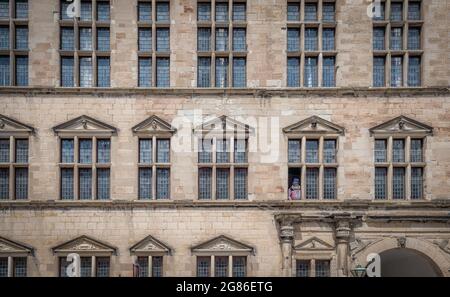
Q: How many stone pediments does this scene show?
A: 11